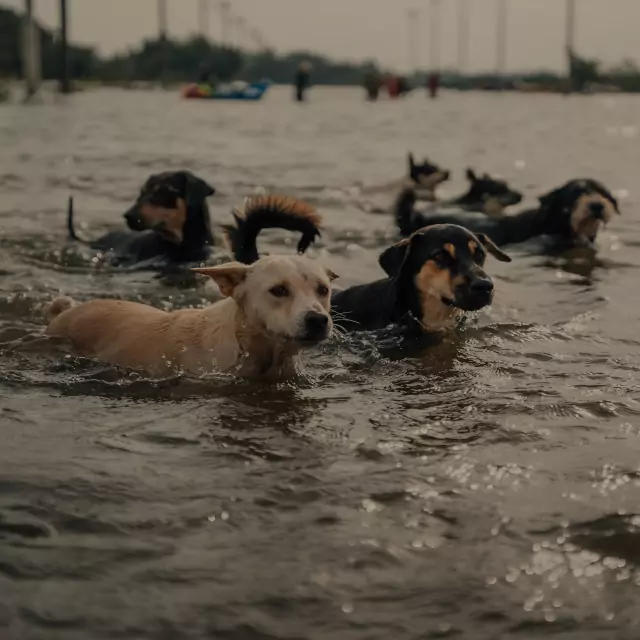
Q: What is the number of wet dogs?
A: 6